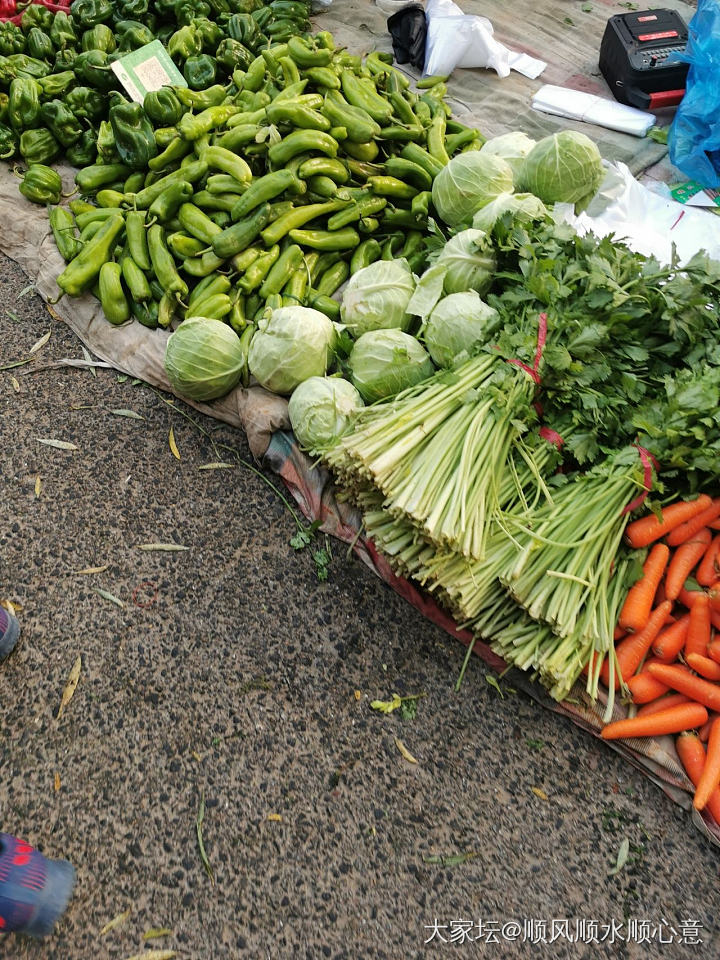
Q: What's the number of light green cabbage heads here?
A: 11